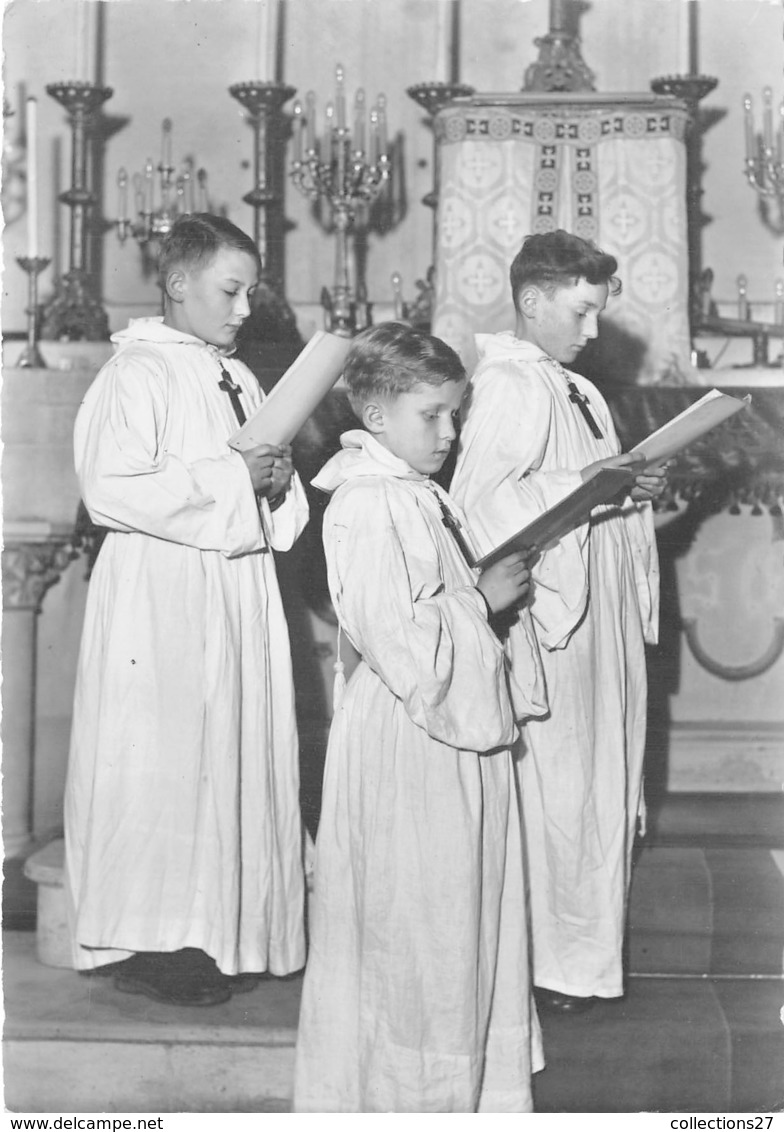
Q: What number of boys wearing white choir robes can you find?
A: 3